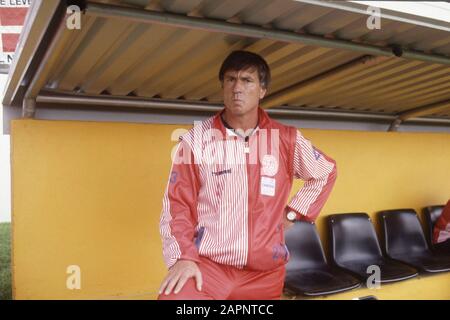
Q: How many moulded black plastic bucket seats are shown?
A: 4